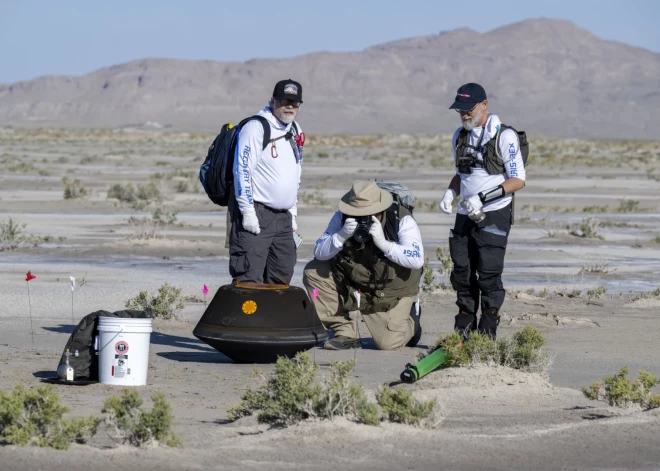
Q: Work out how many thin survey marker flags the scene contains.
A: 5